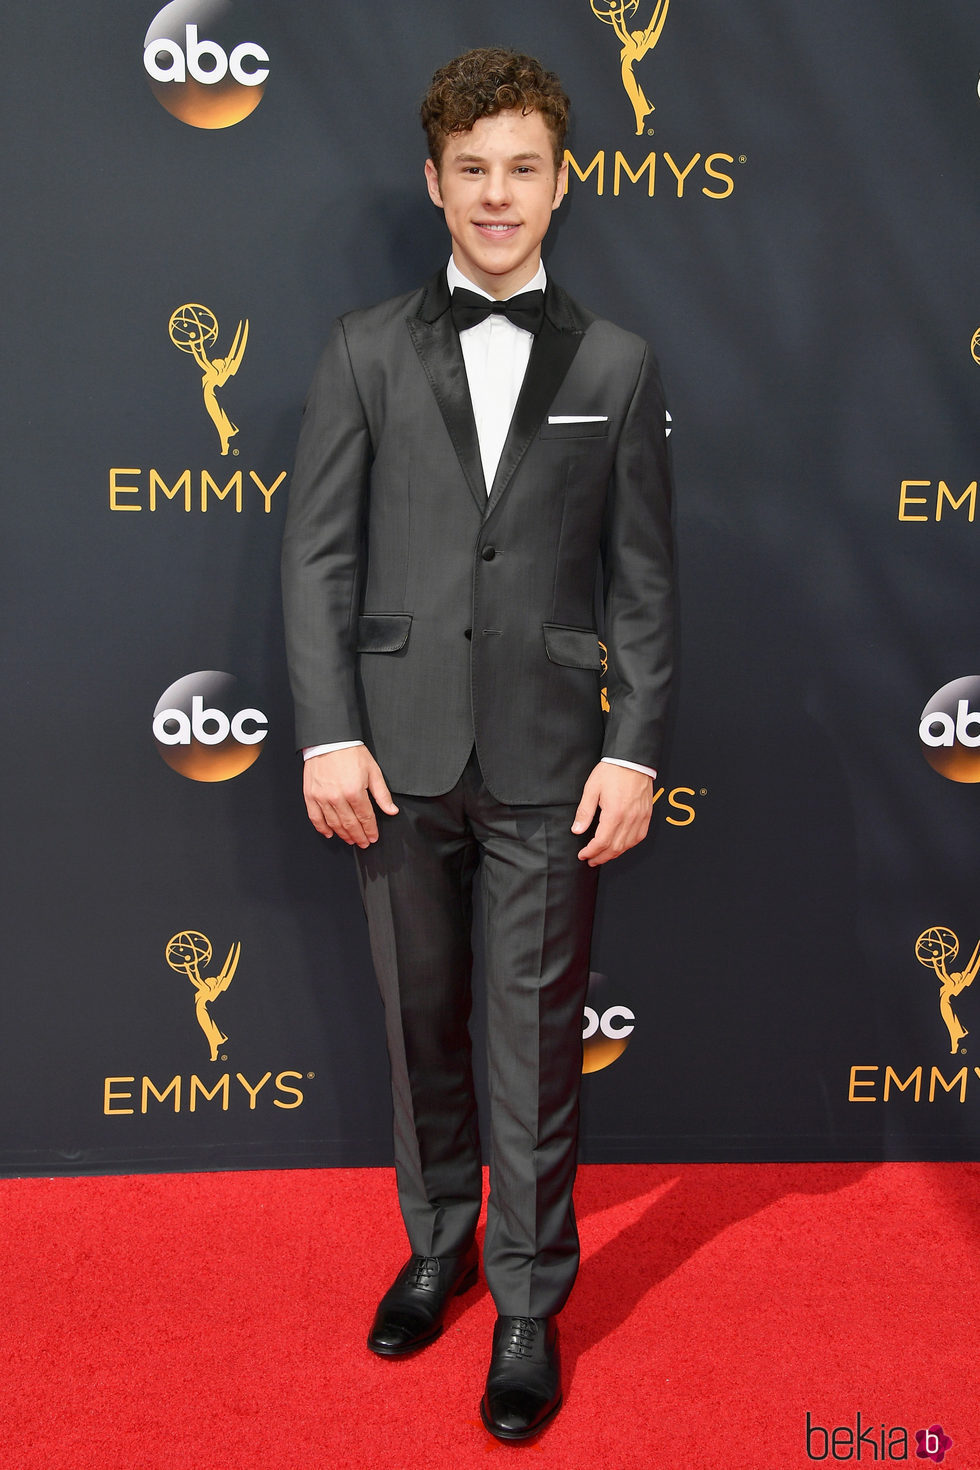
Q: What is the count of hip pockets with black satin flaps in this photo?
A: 2